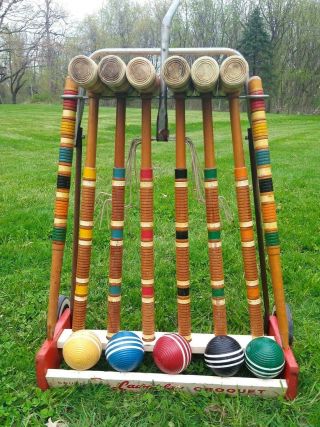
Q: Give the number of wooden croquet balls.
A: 5